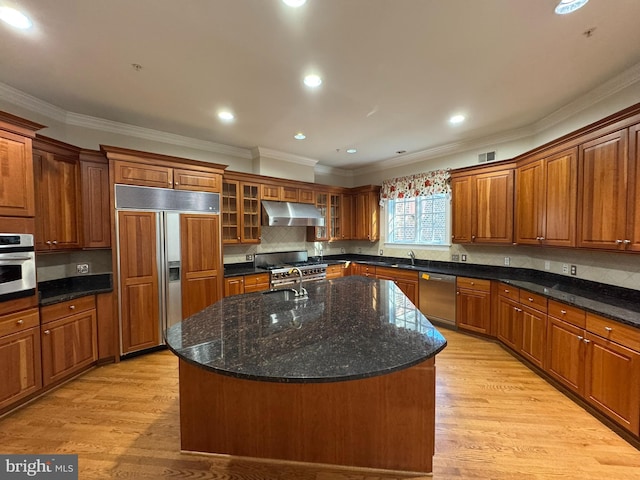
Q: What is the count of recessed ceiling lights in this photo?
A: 8